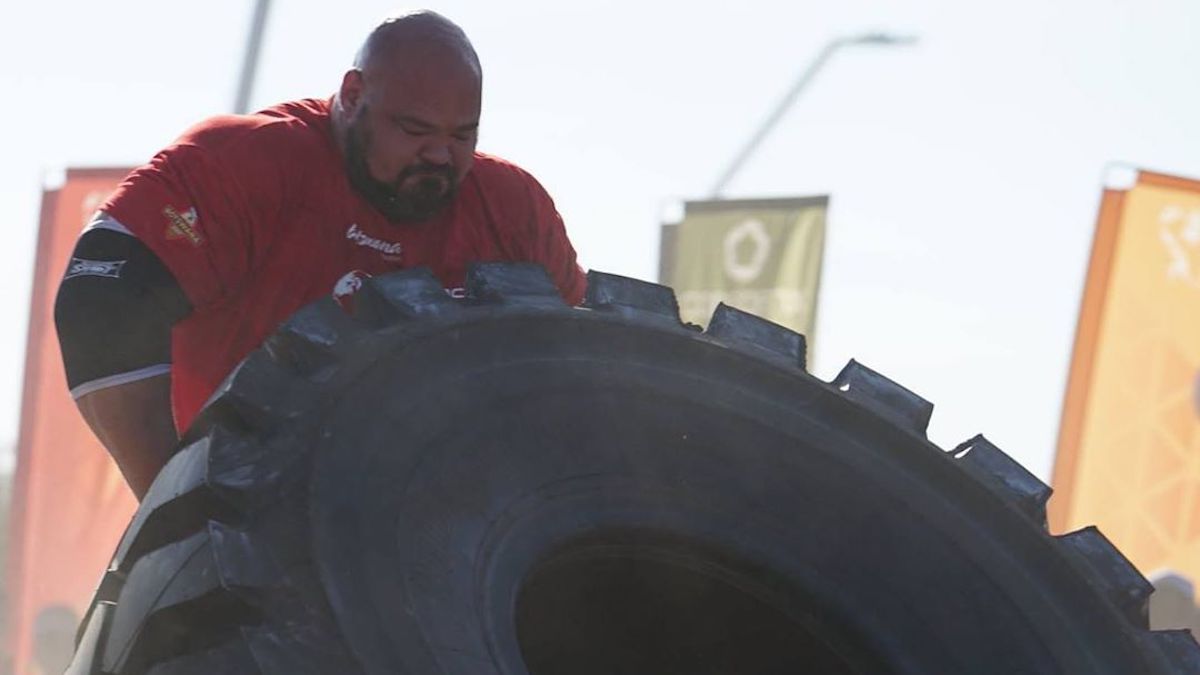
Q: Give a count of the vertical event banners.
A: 3